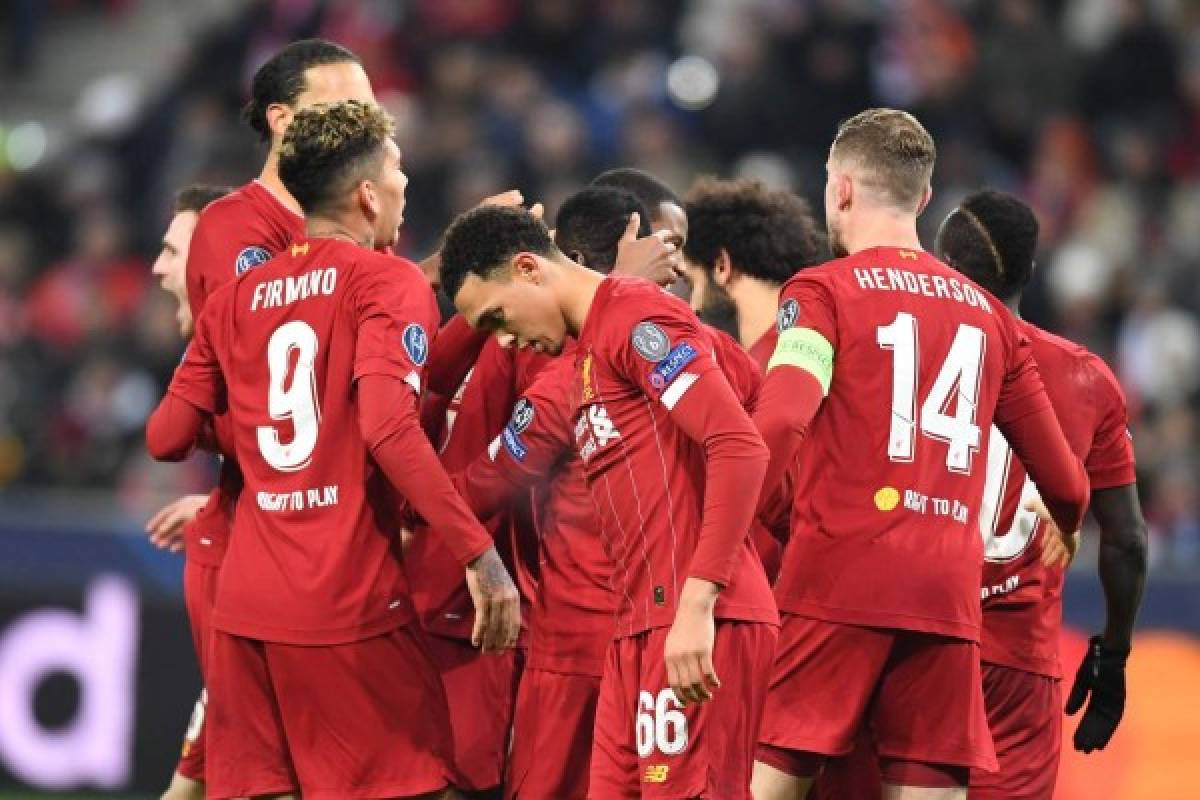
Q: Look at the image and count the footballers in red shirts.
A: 9